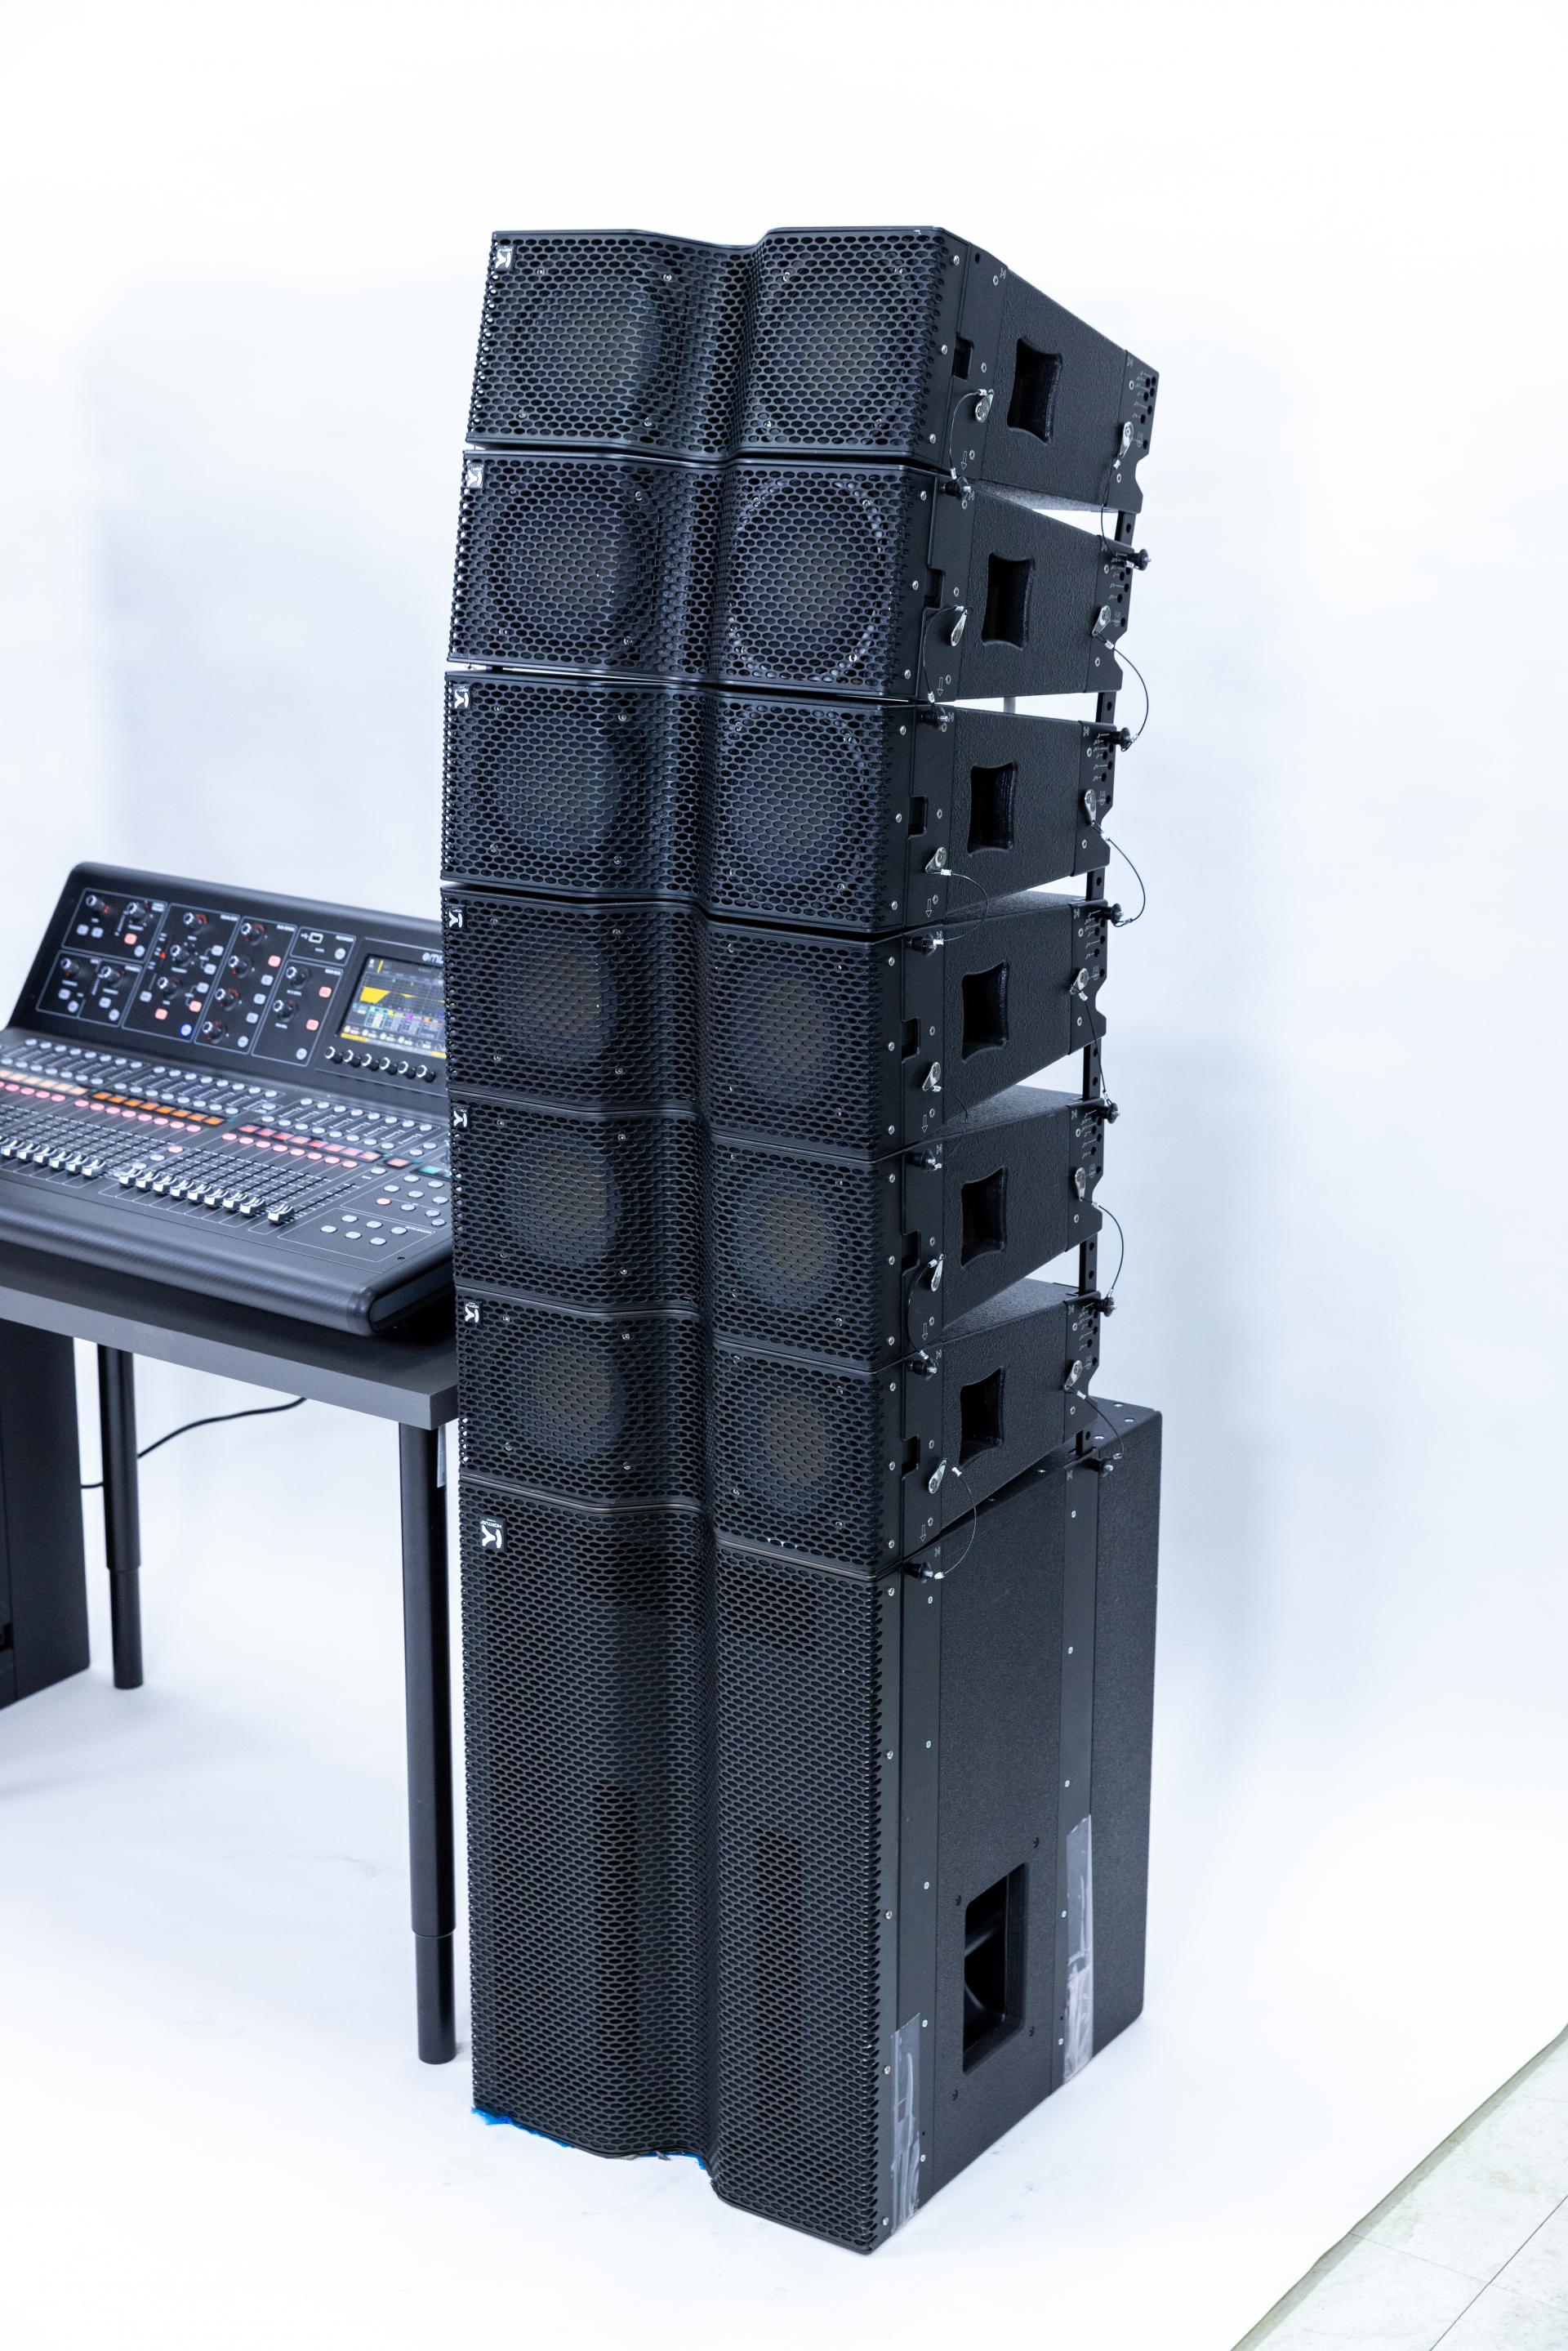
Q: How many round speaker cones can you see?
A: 12